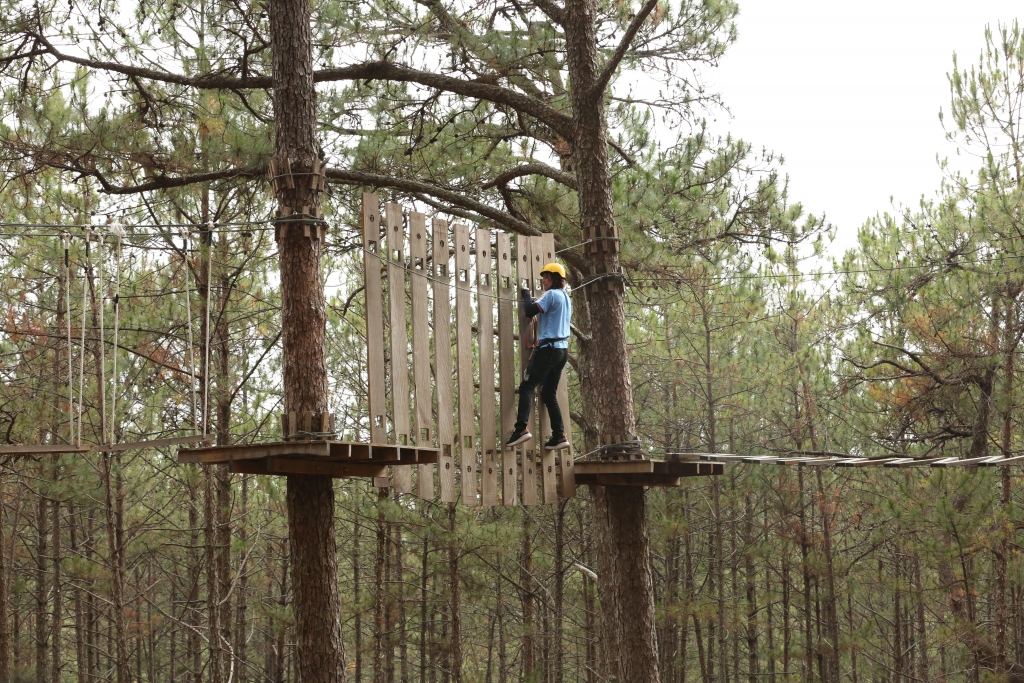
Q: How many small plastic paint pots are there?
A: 0